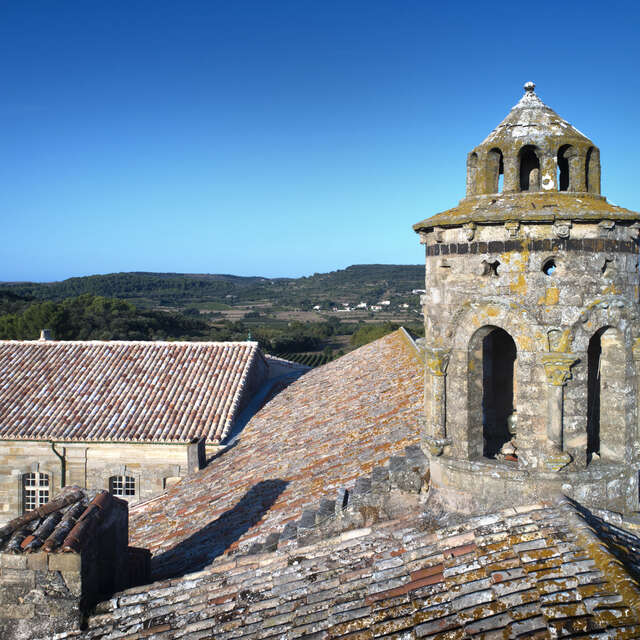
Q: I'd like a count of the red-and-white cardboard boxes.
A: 0